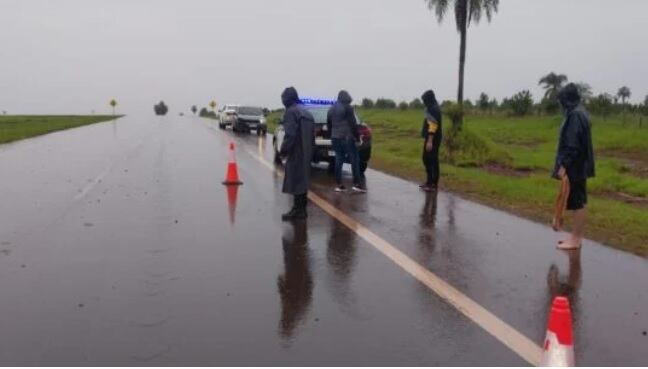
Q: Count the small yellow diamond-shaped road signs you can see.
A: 2